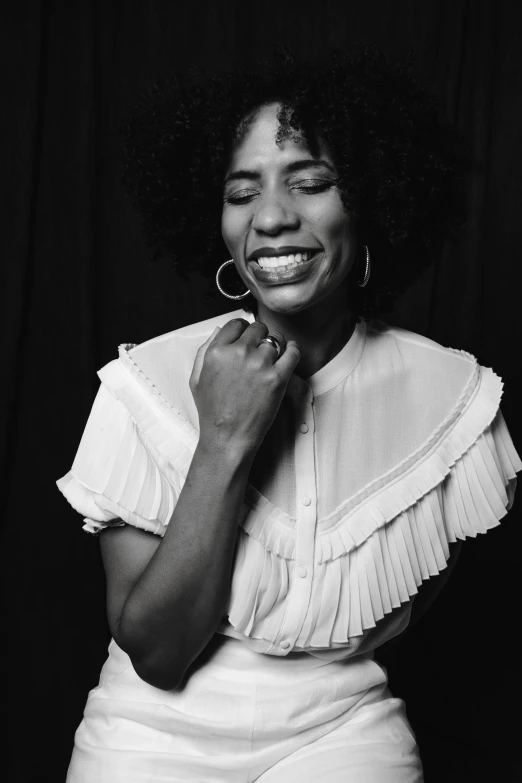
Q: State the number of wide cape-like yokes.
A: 1